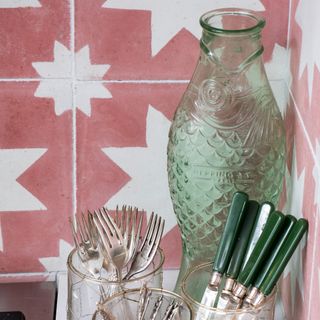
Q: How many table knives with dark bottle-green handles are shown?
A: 6